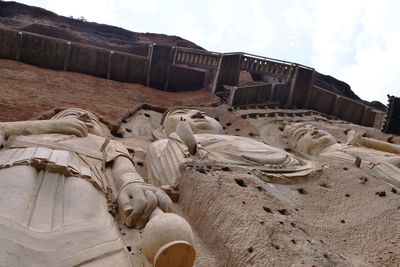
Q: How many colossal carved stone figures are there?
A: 3